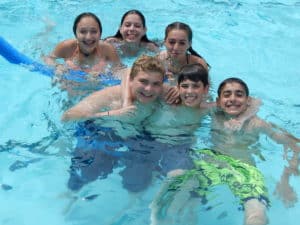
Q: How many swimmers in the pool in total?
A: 6